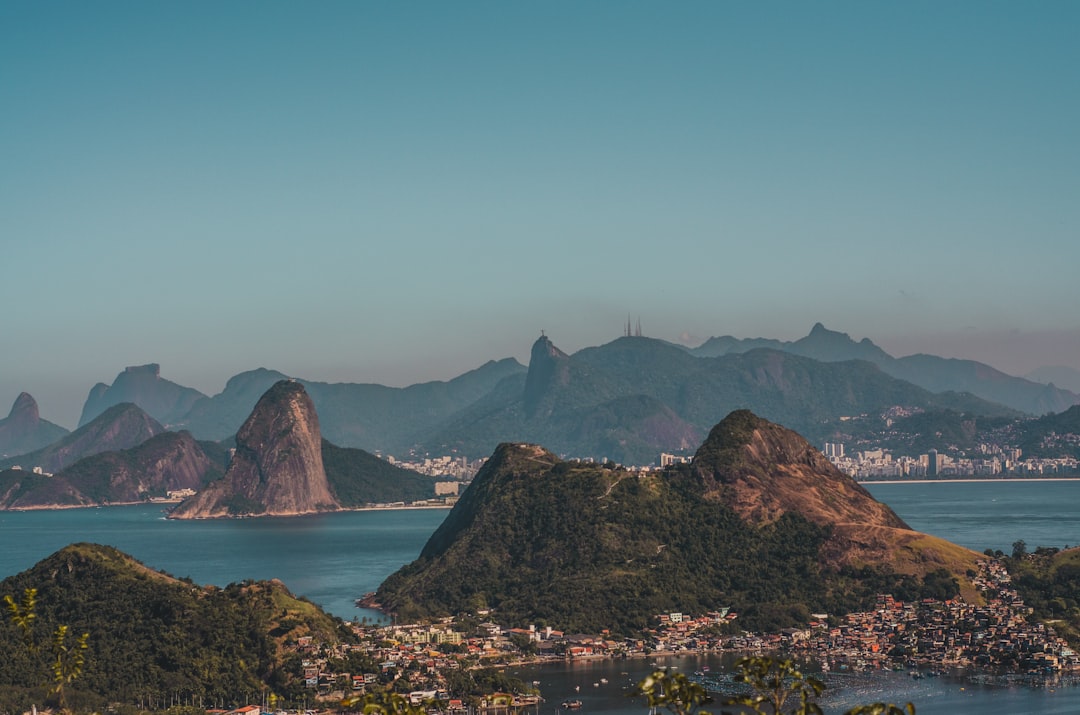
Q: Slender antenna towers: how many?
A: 4